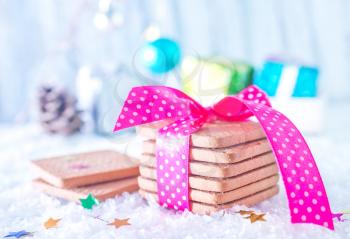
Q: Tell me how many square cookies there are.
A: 8